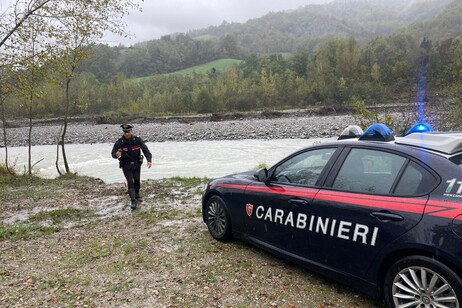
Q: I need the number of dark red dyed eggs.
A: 0